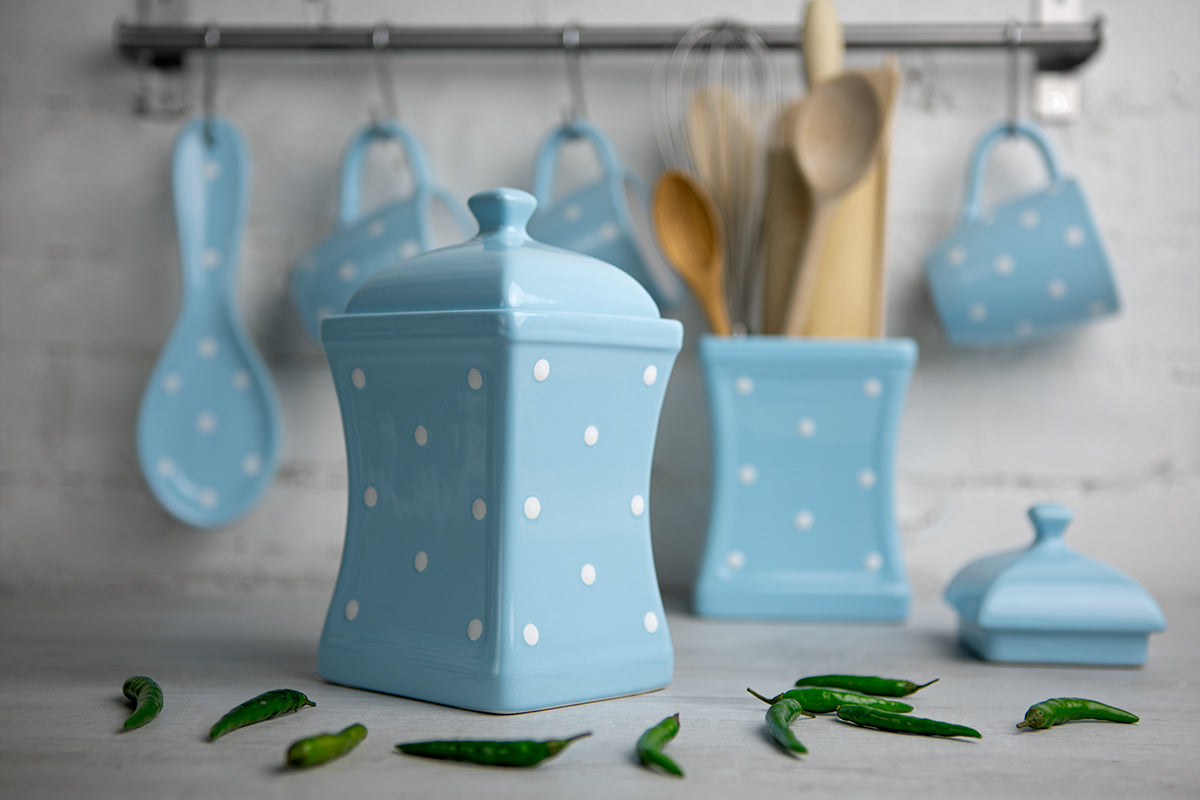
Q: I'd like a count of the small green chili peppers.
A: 10